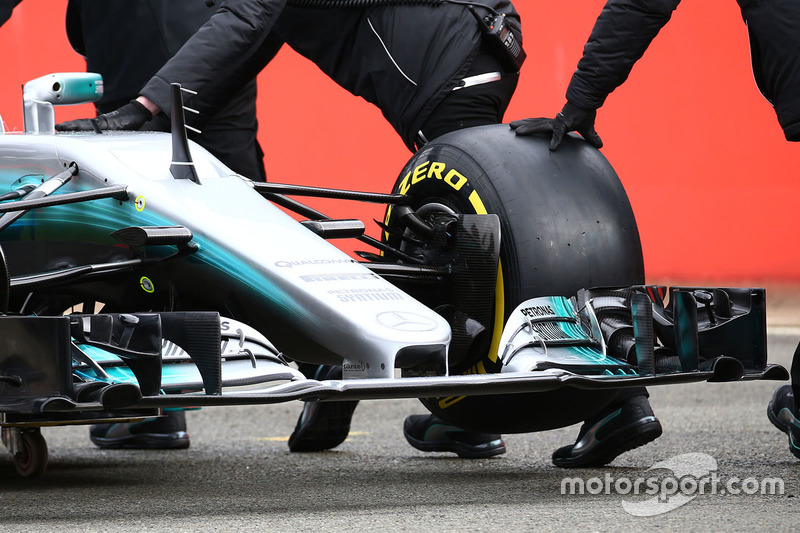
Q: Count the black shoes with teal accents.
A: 5